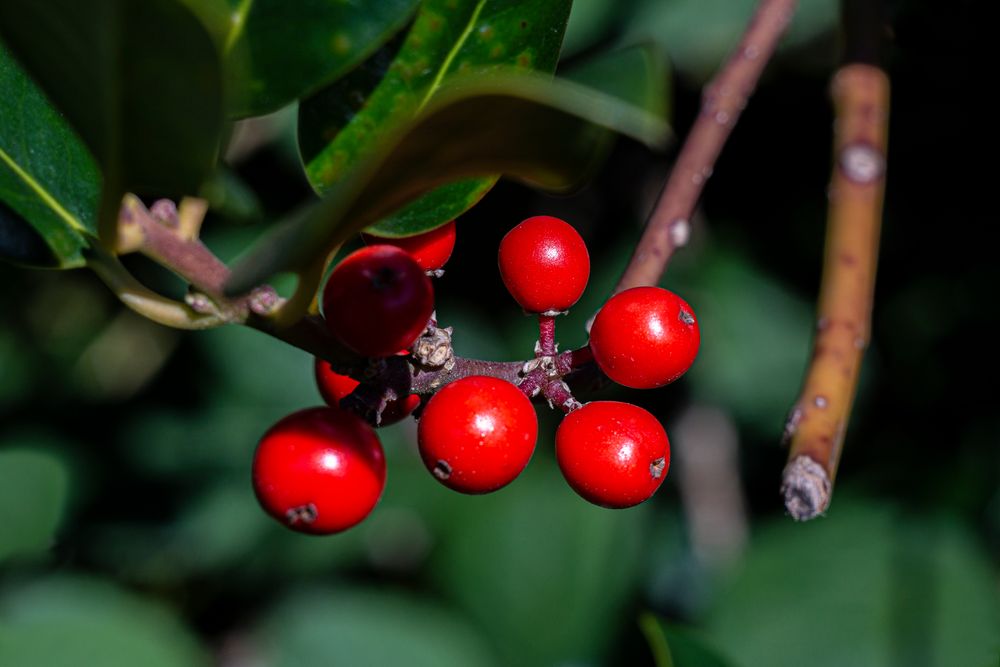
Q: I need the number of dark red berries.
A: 1